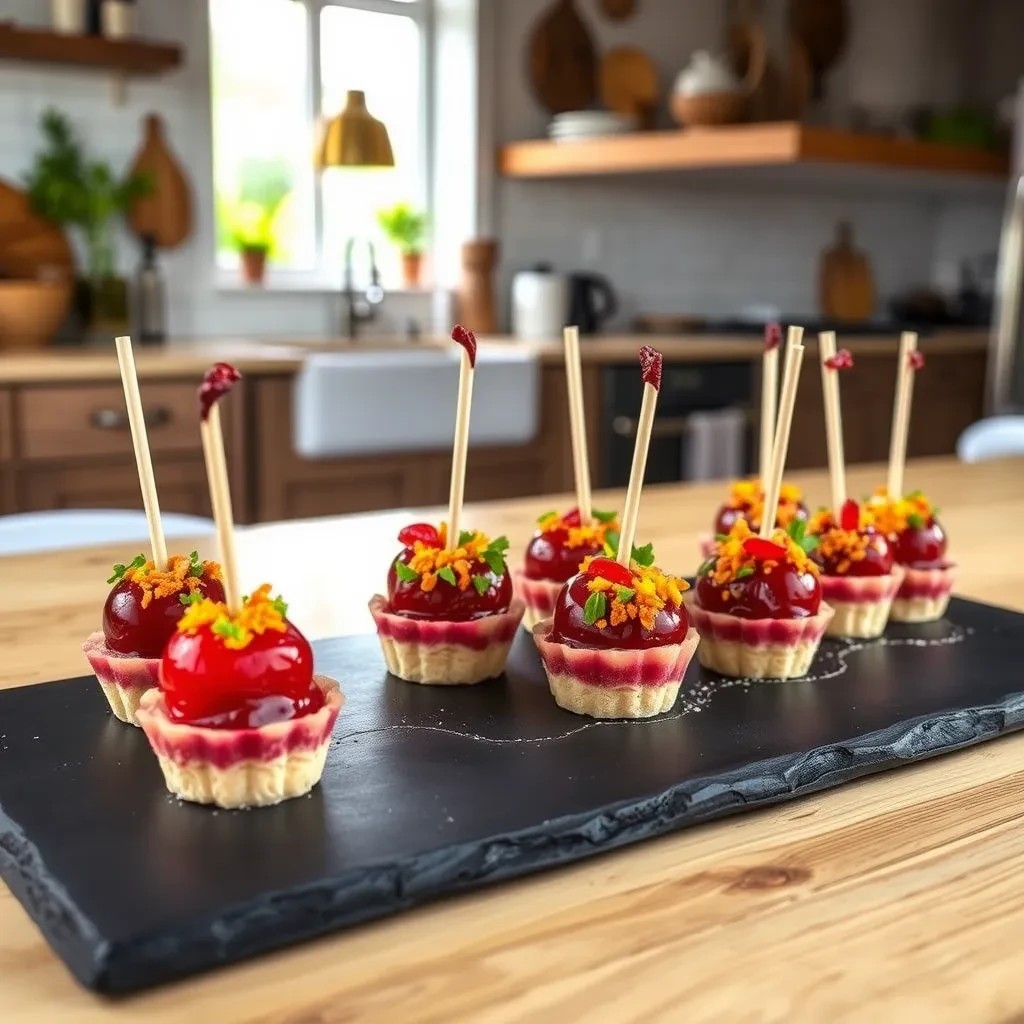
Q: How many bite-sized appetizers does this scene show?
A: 9